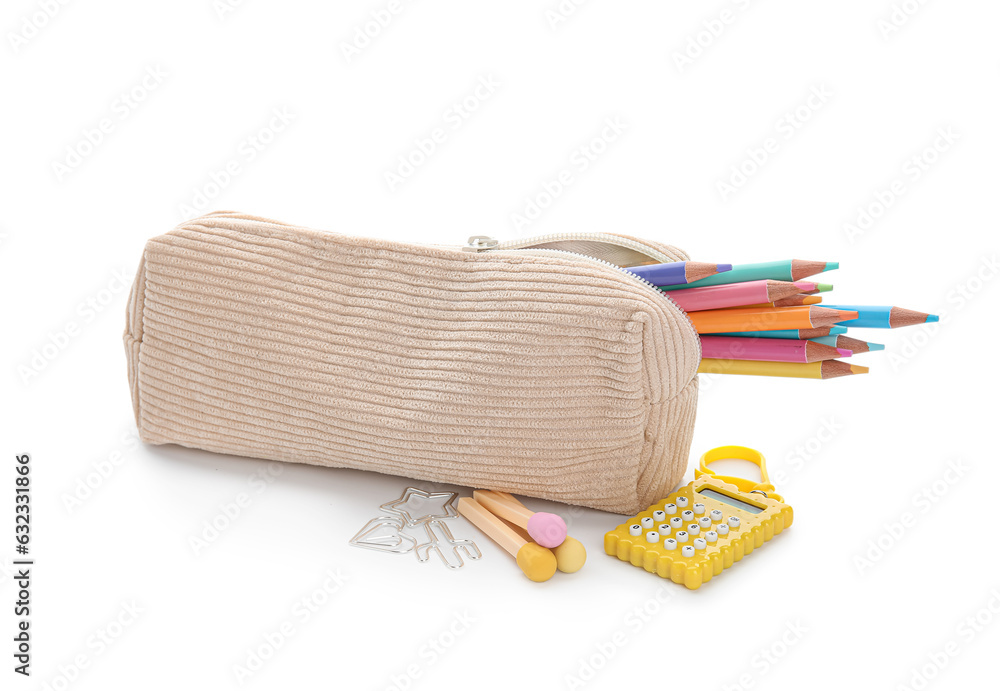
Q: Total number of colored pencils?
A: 11